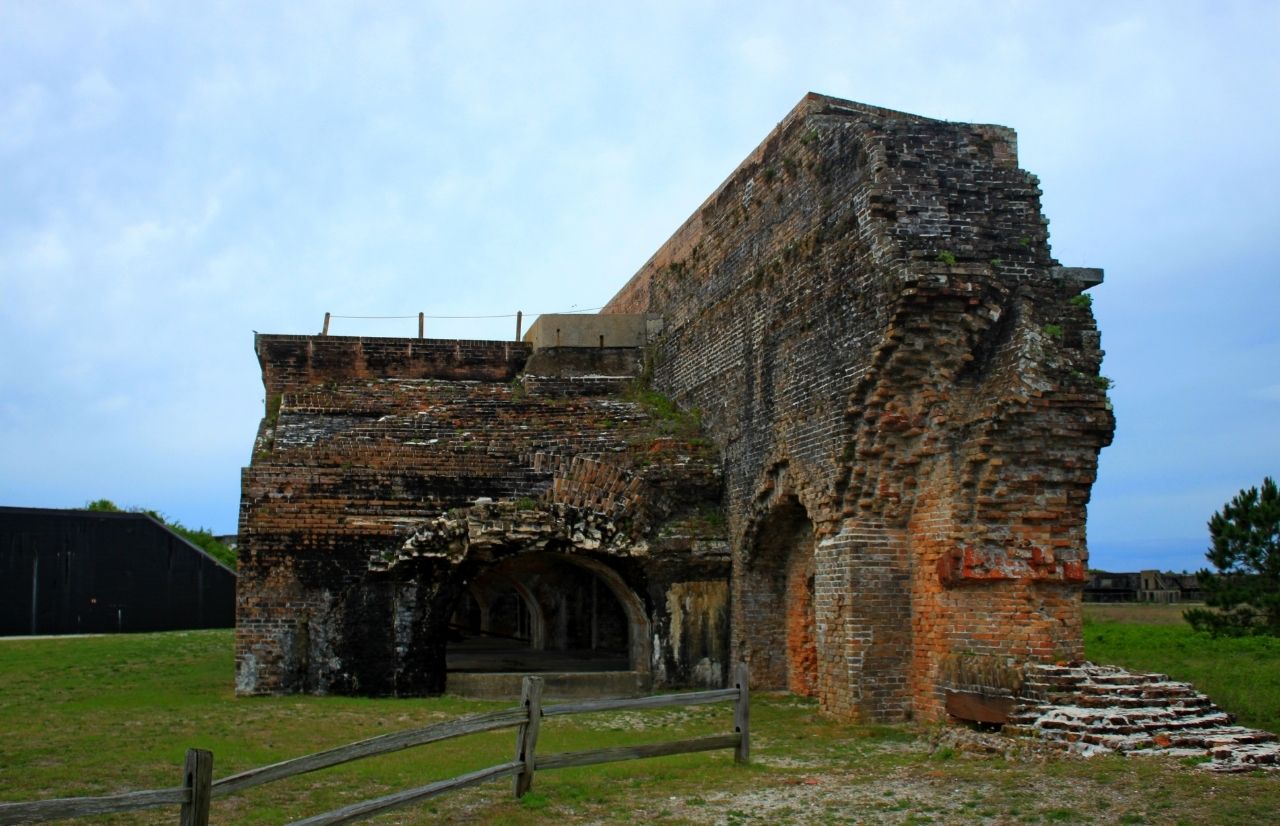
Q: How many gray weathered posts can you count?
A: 3